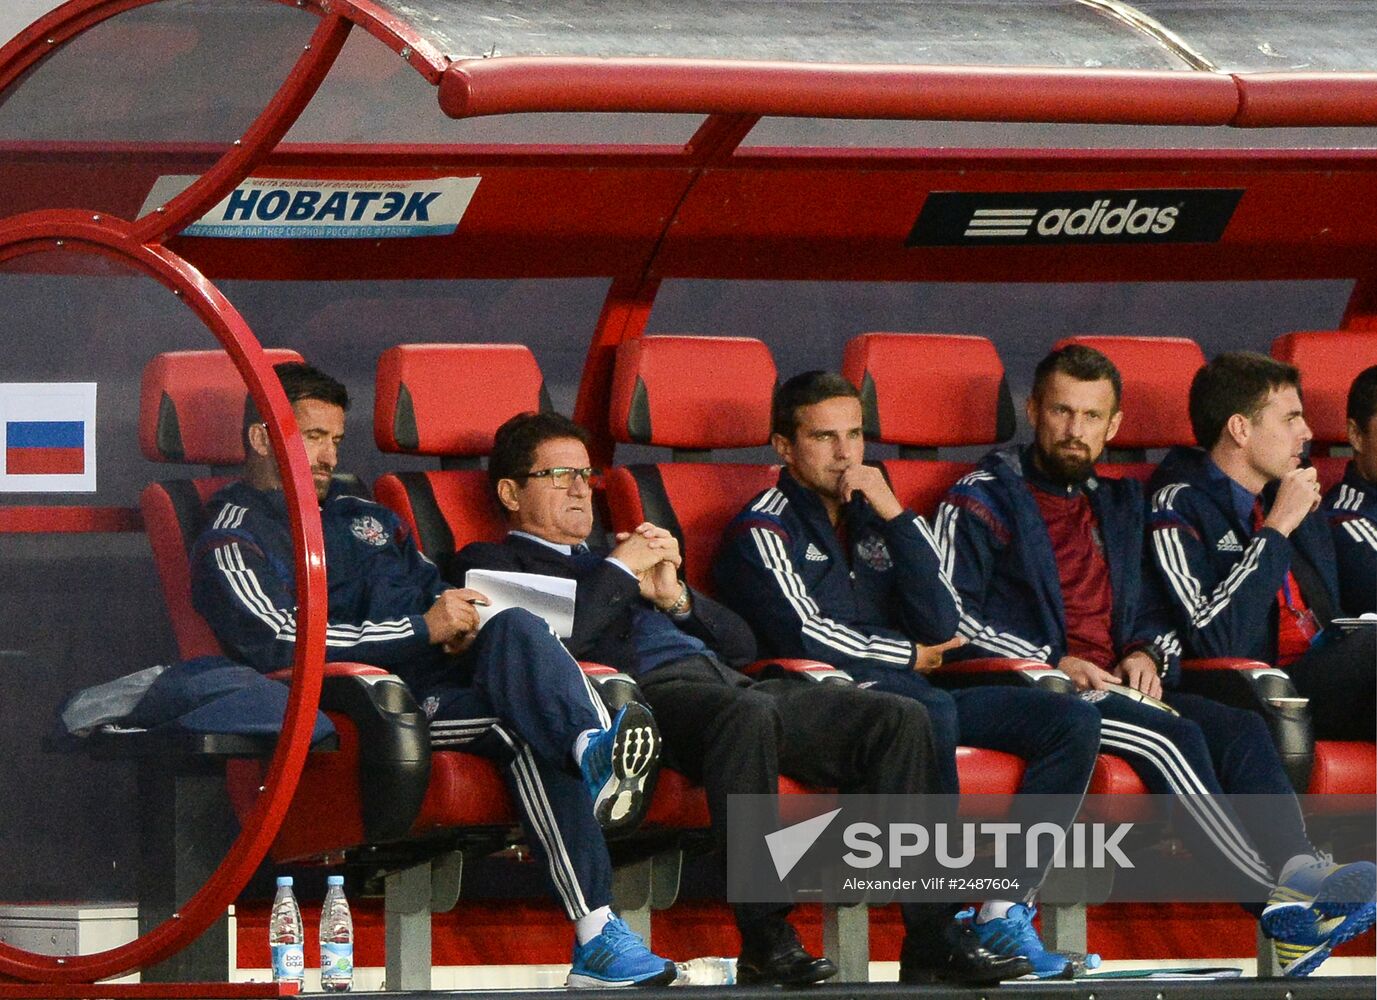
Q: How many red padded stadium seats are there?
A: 6